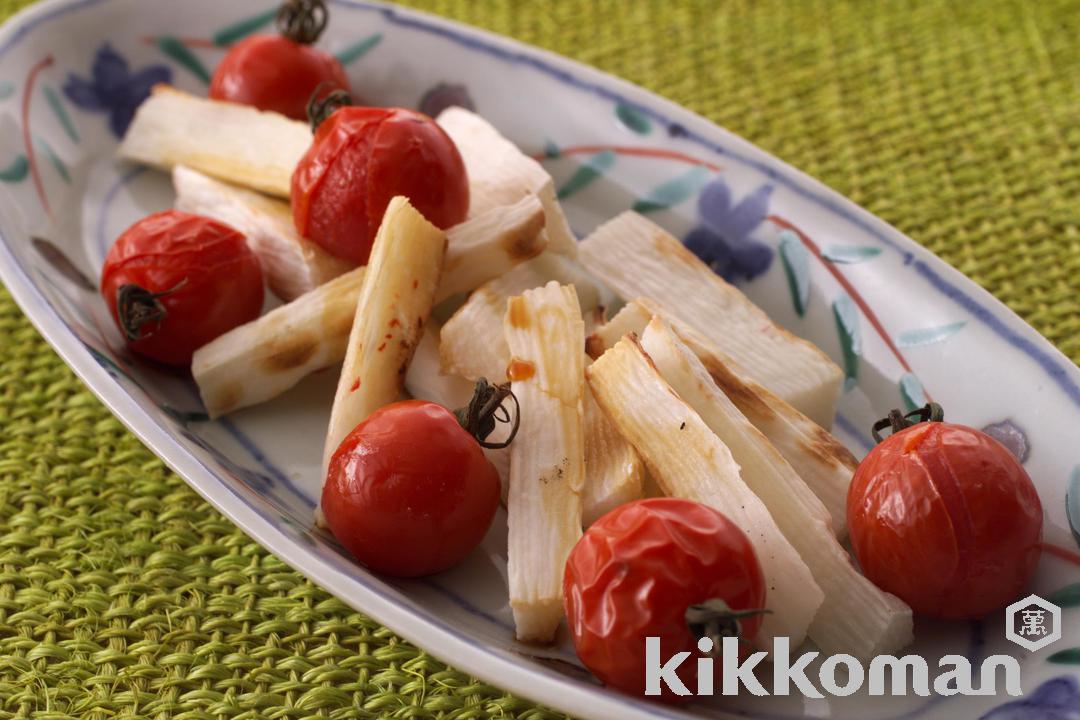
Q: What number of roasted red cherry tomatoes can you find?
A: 6